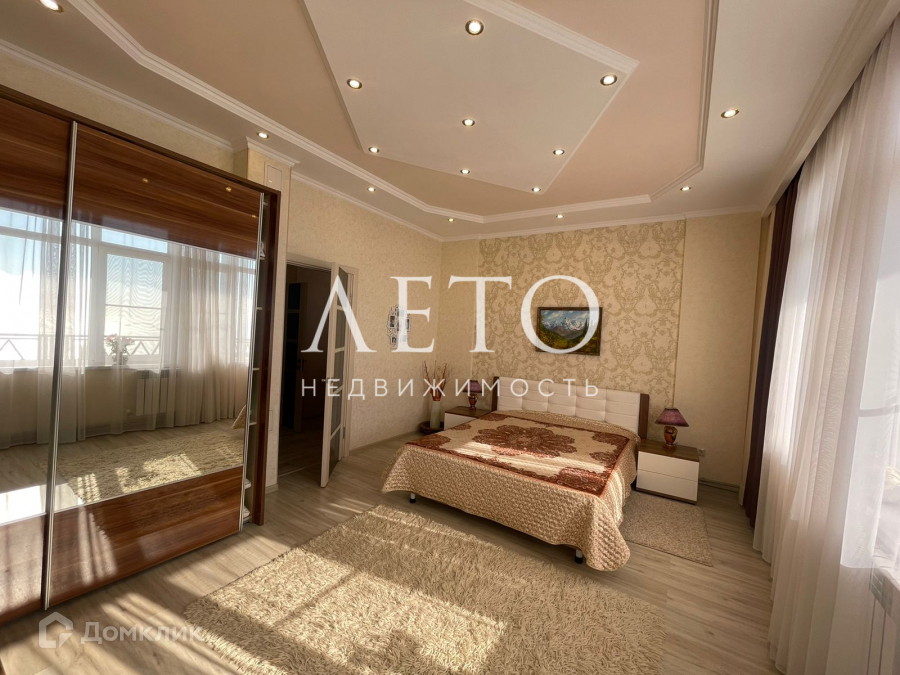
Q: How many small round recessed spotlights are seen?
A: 15